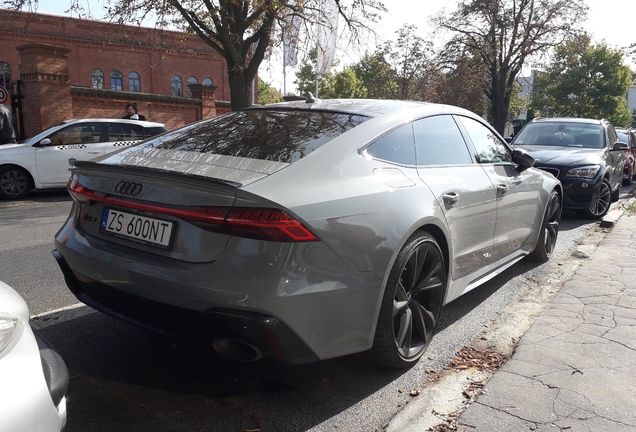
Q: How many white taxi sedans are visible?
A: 1